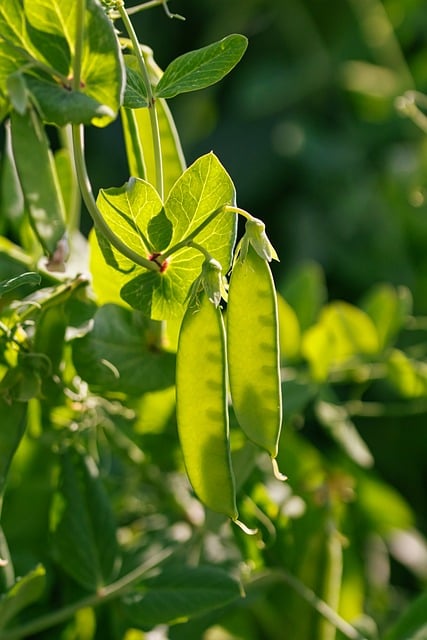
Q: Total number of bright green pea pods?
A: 2